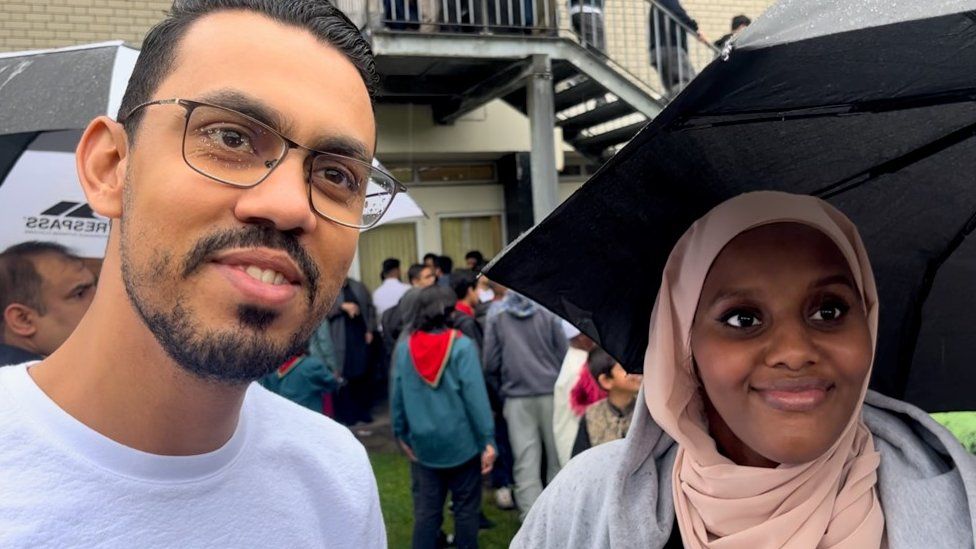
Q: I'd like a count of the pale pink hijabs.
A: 1